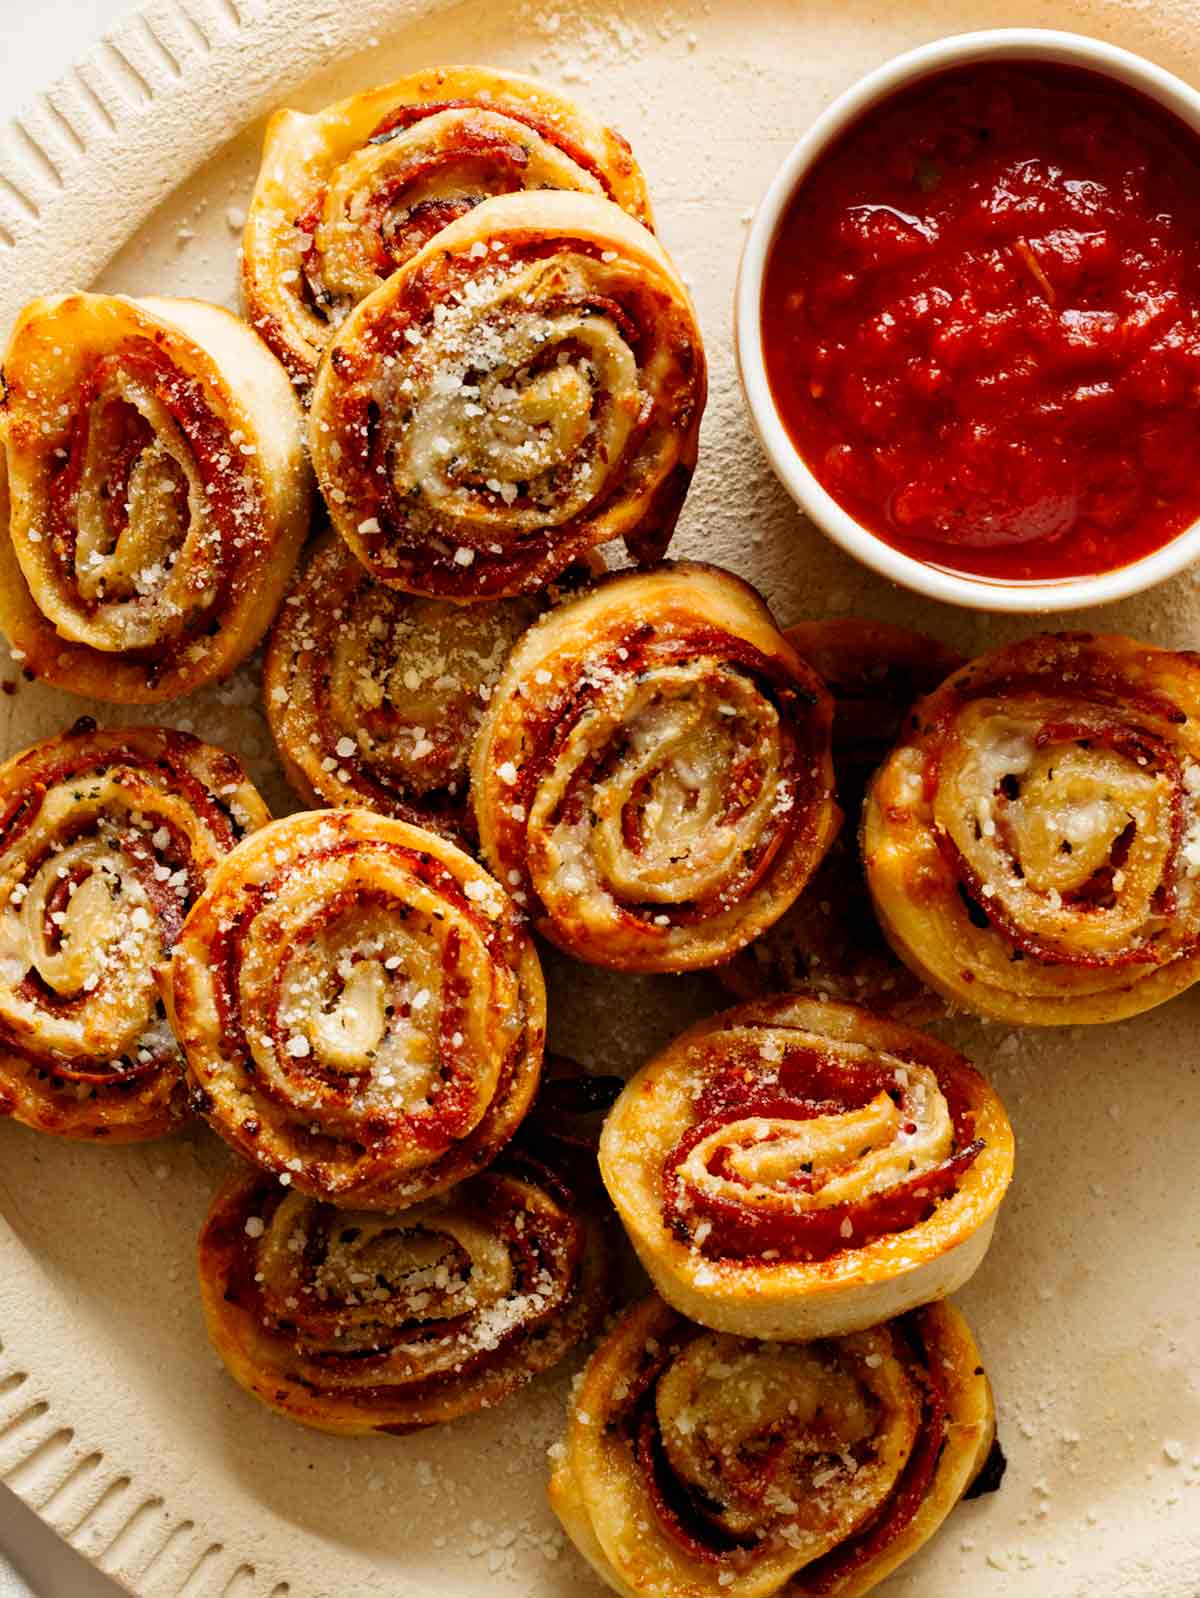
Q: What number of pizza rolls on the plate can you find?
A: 12